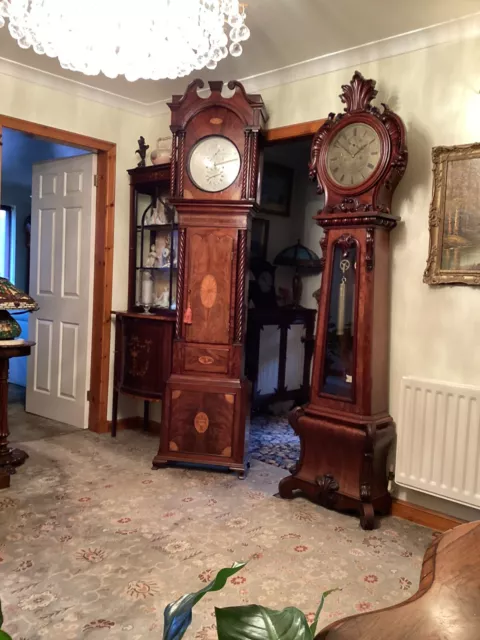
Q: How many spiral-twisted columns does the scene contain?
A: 6